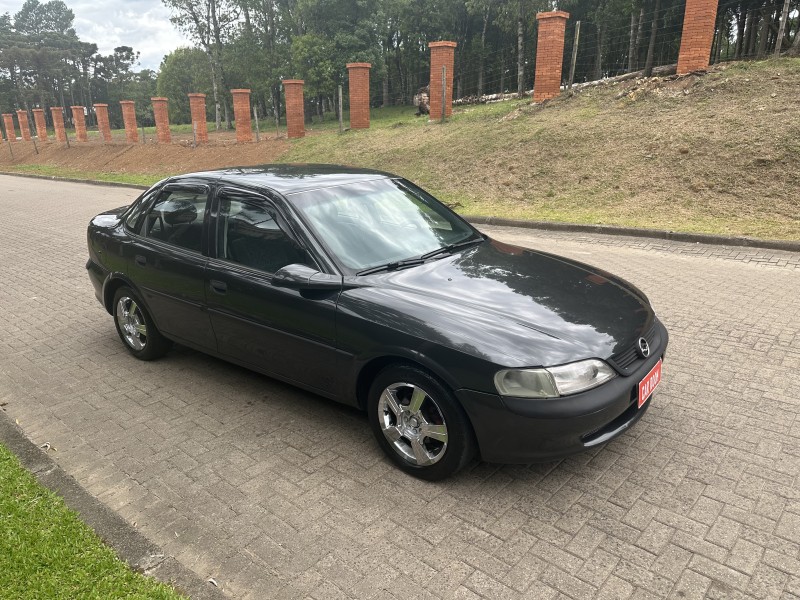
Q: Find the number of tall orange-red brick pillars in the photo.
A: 15